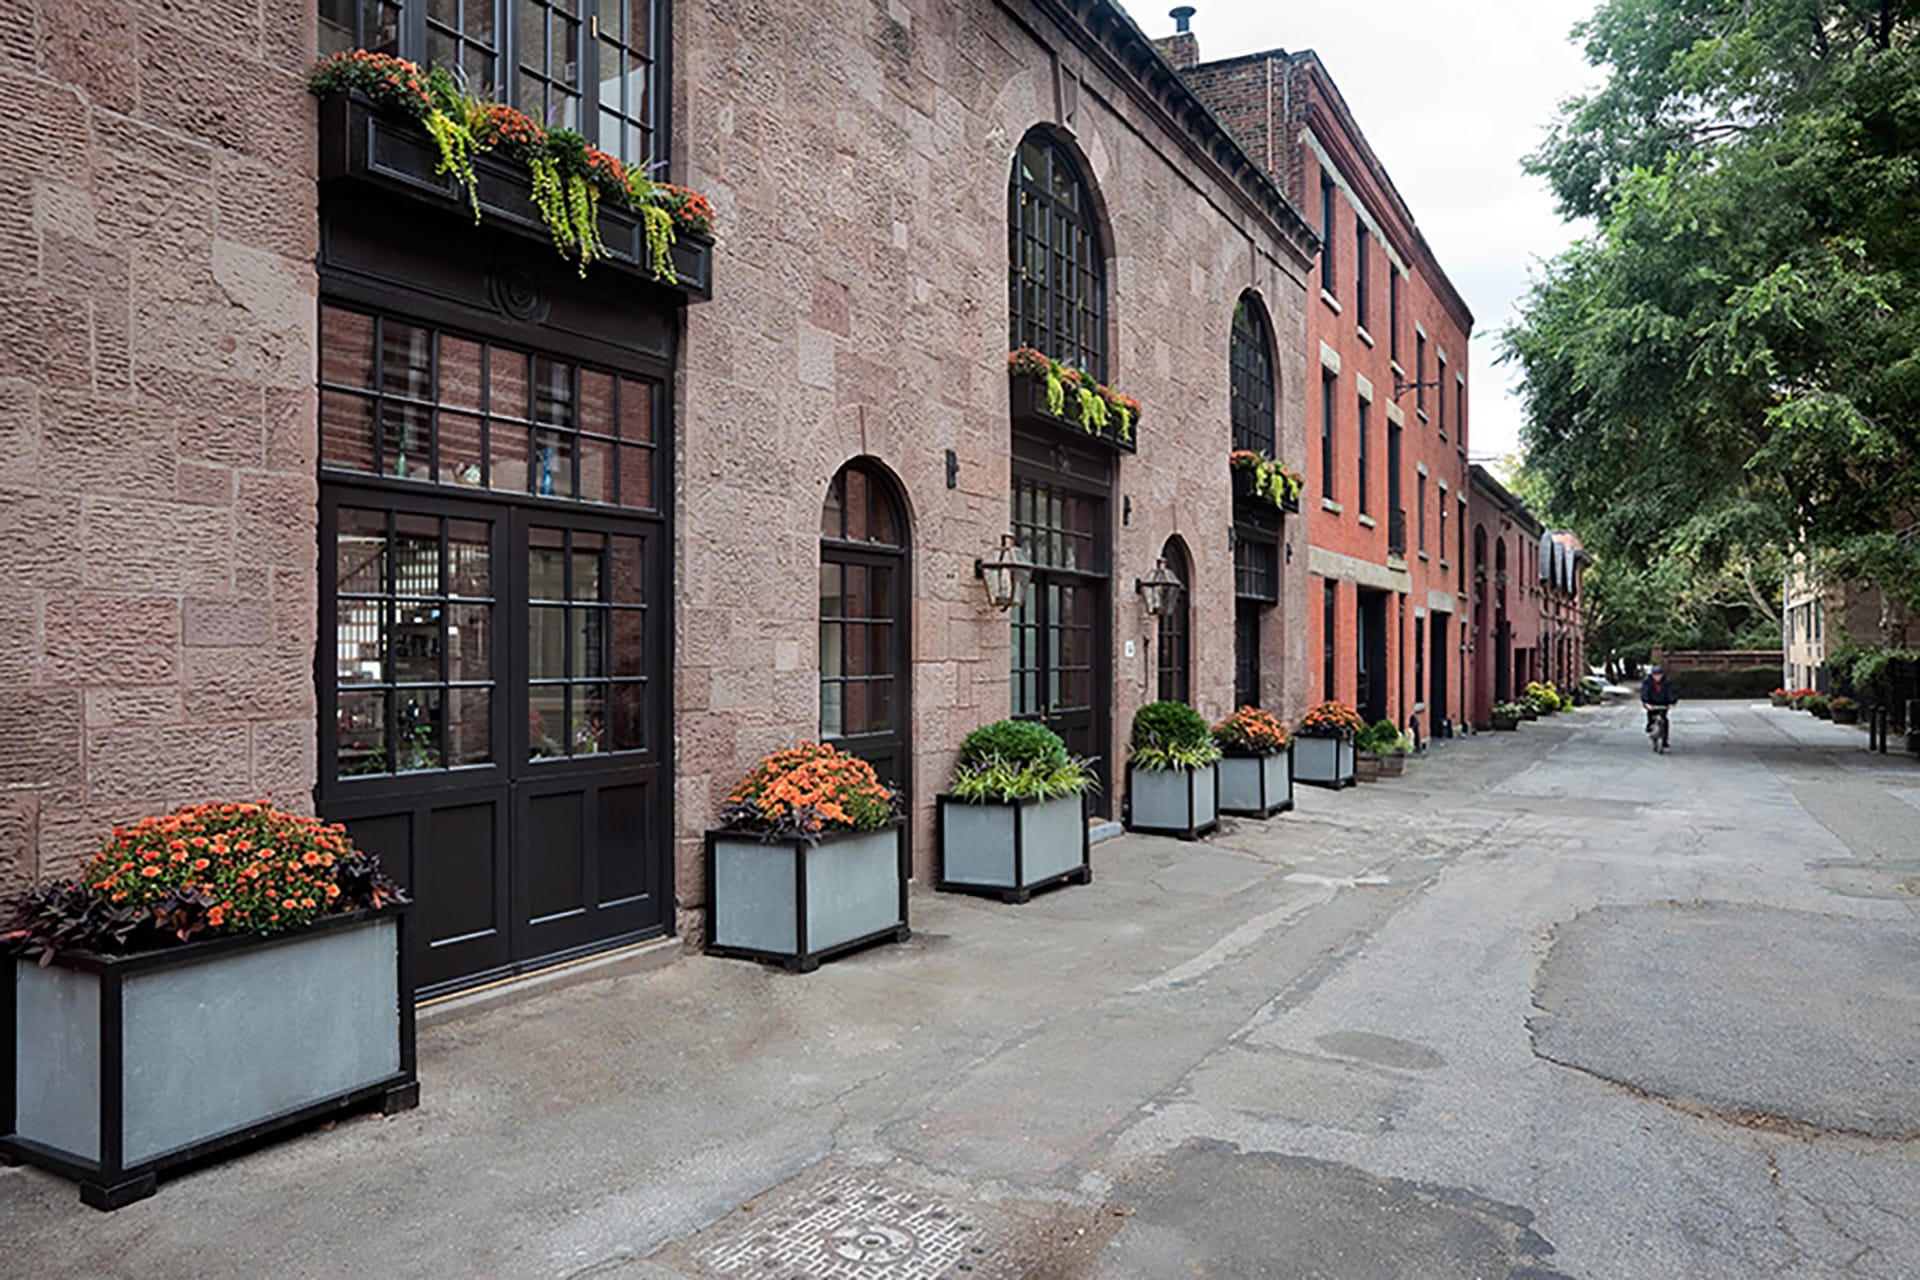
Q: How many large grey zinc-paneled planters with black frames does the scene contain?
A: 6